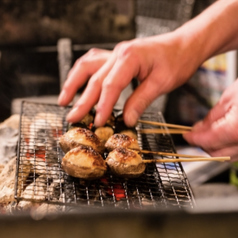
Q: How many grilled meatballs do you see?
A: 4